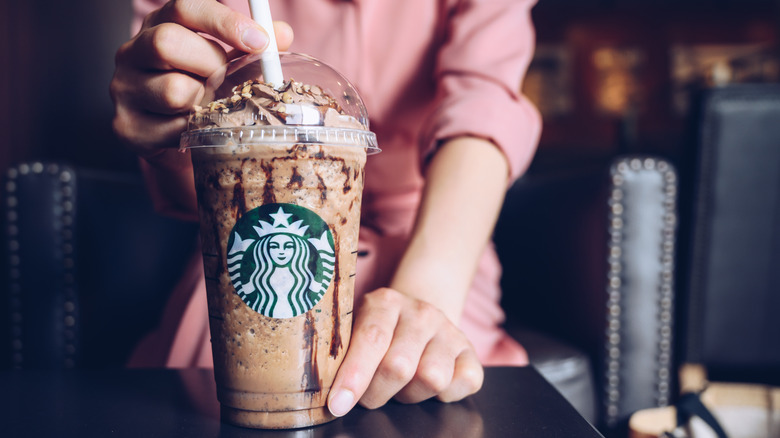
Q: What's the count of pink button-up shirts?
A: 1